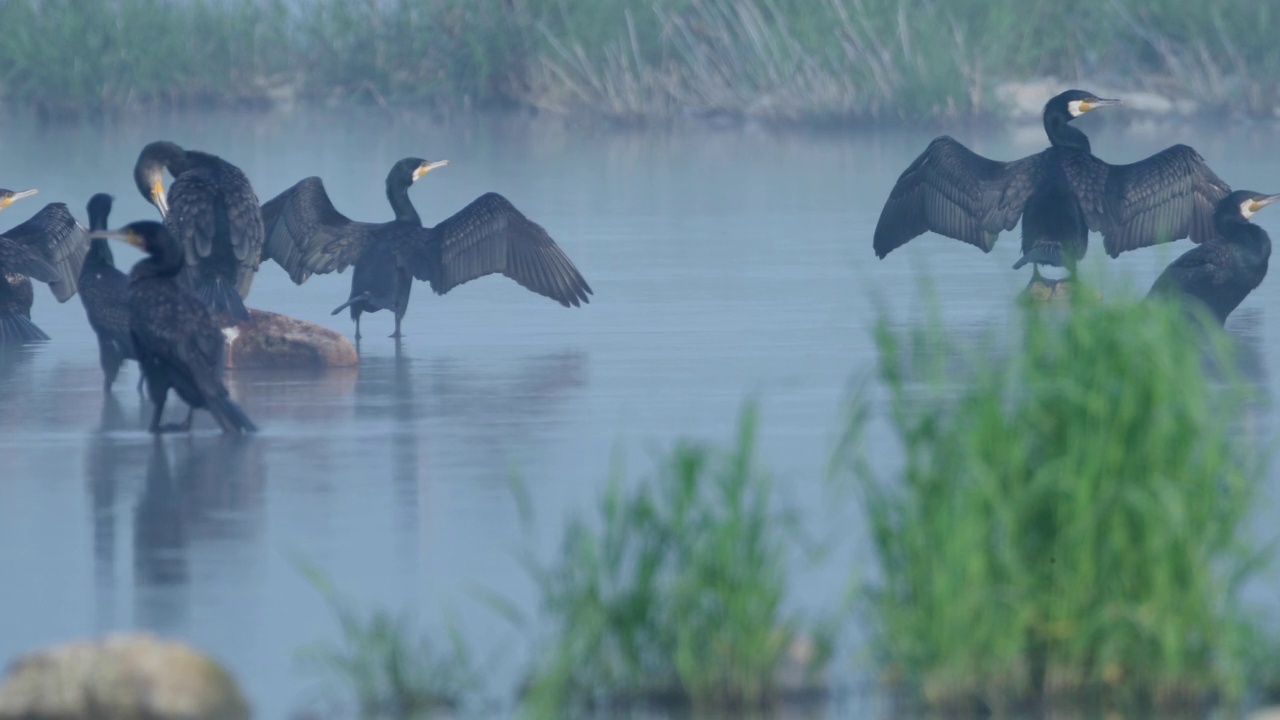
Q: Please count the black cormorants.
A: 7